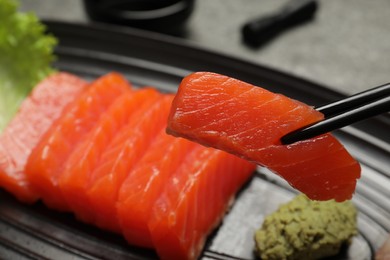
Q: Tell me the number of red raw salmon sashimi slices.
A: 7